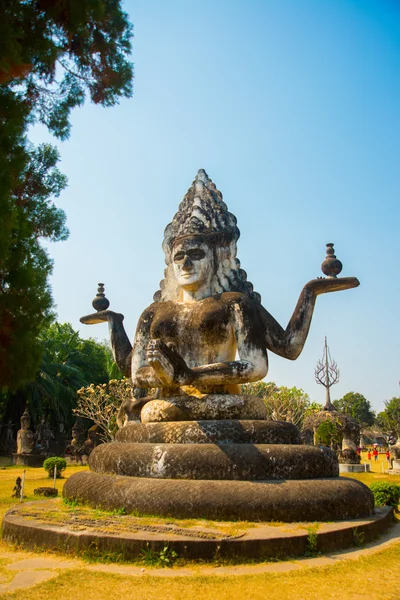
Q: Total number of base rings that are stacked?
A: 4